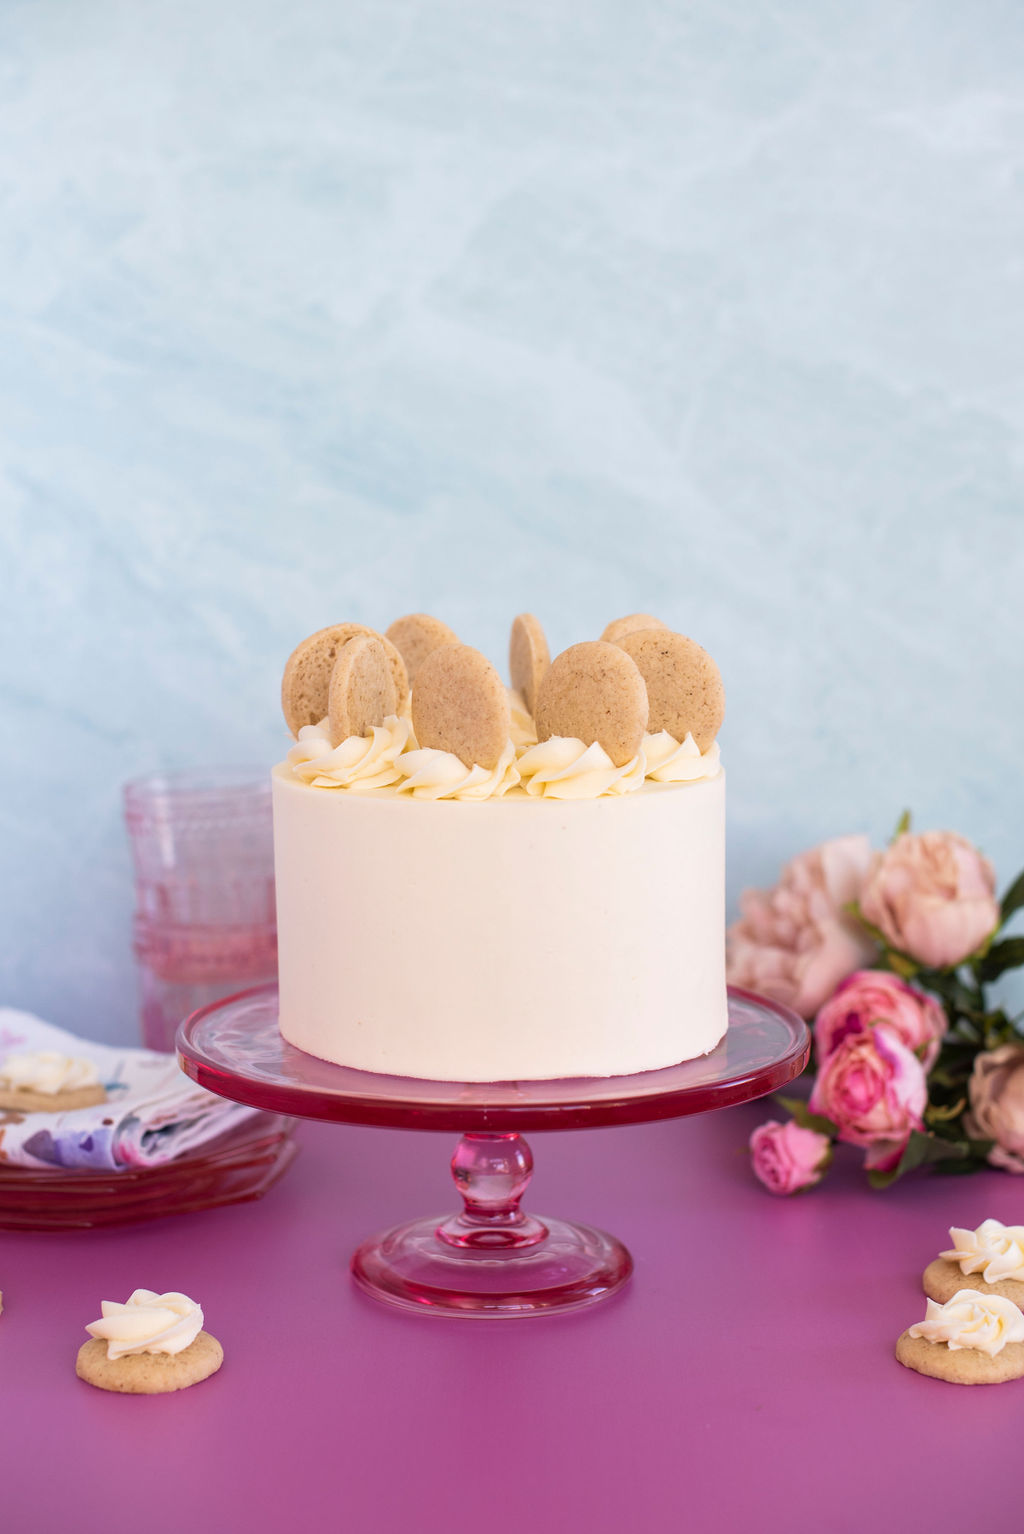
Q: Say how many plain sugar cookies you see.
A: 8